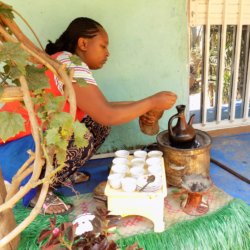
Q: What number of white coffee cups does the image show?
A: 11